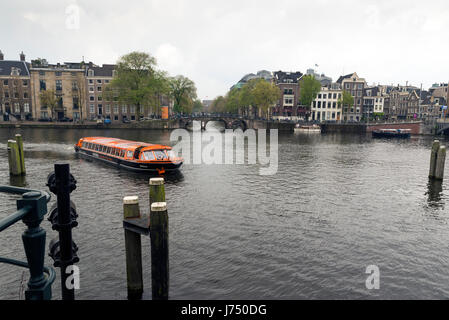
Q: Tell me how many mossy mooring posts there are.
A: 7